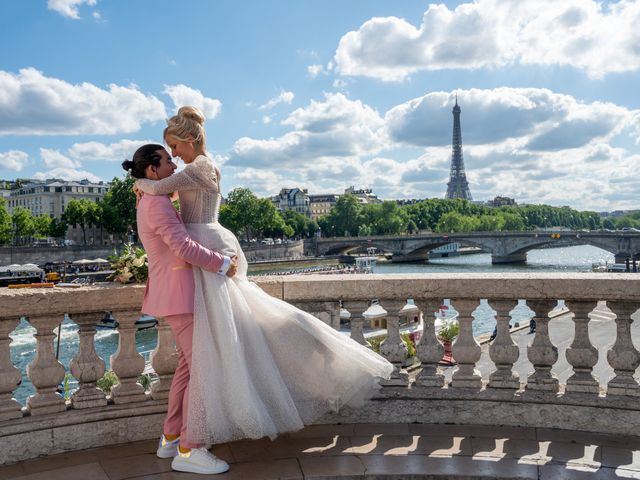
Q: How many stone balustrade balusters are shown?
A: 13